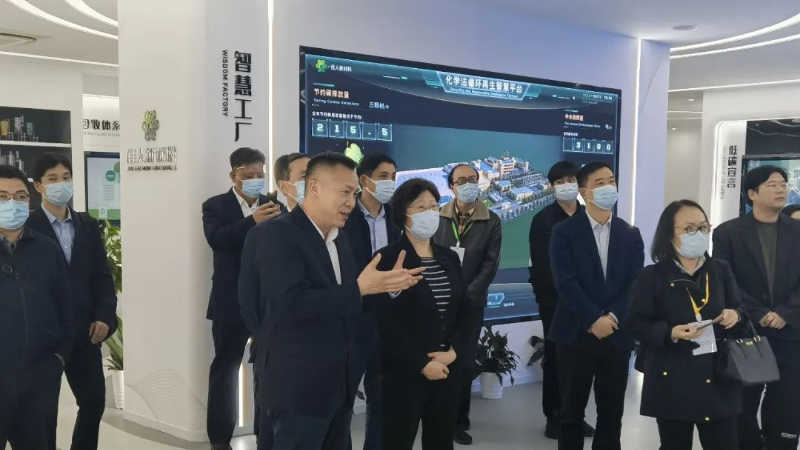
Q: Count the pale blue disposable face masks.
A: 10